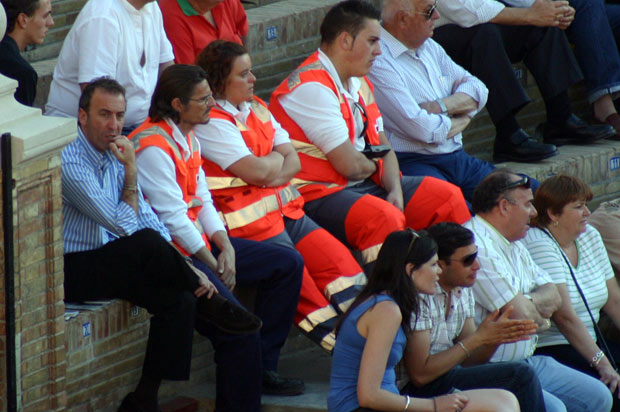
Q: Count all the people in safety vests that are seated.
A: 3